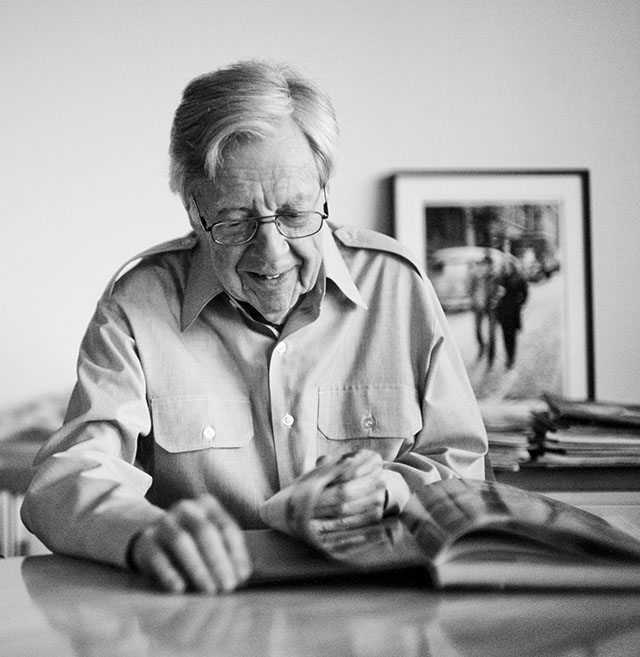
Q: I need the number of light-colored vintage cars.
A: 1